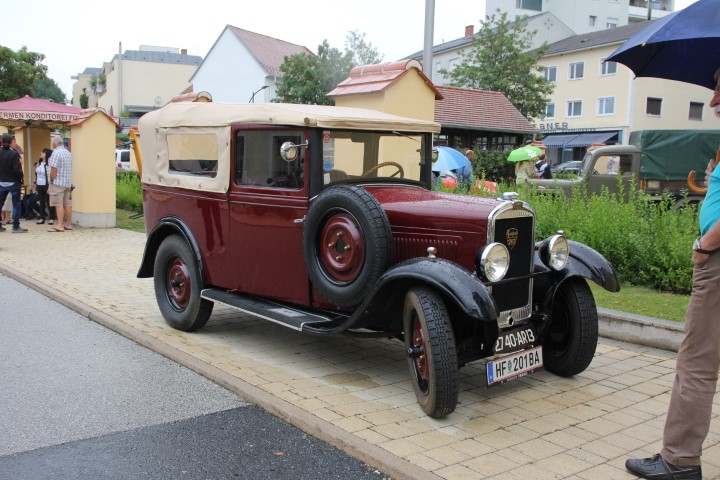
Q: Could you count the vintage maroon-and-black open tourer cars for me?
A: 1